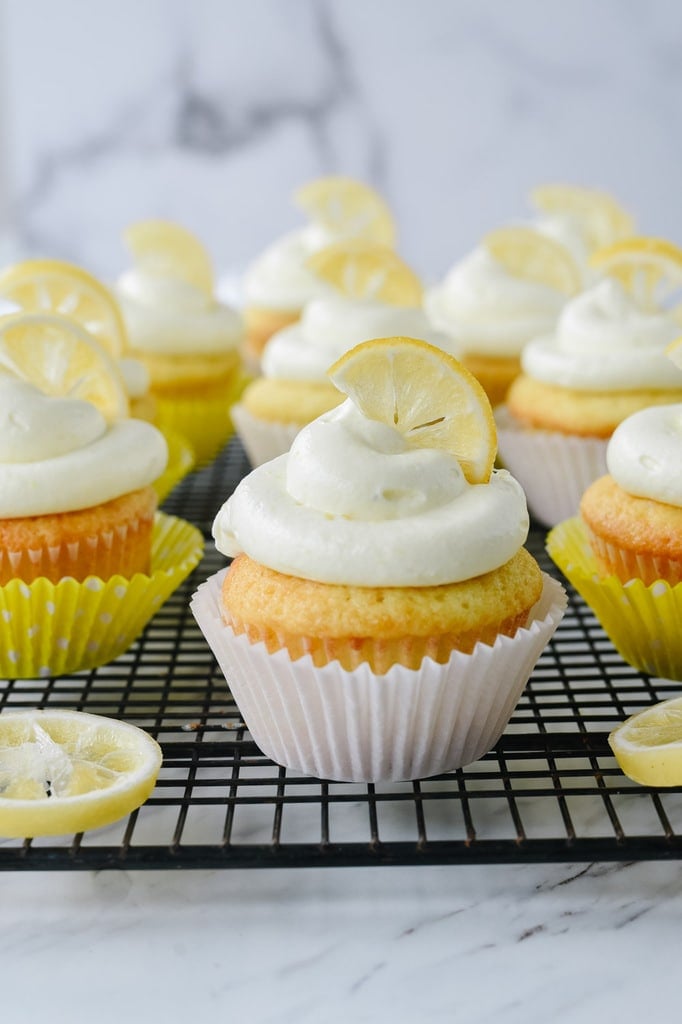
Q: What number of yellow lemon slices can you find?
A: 12